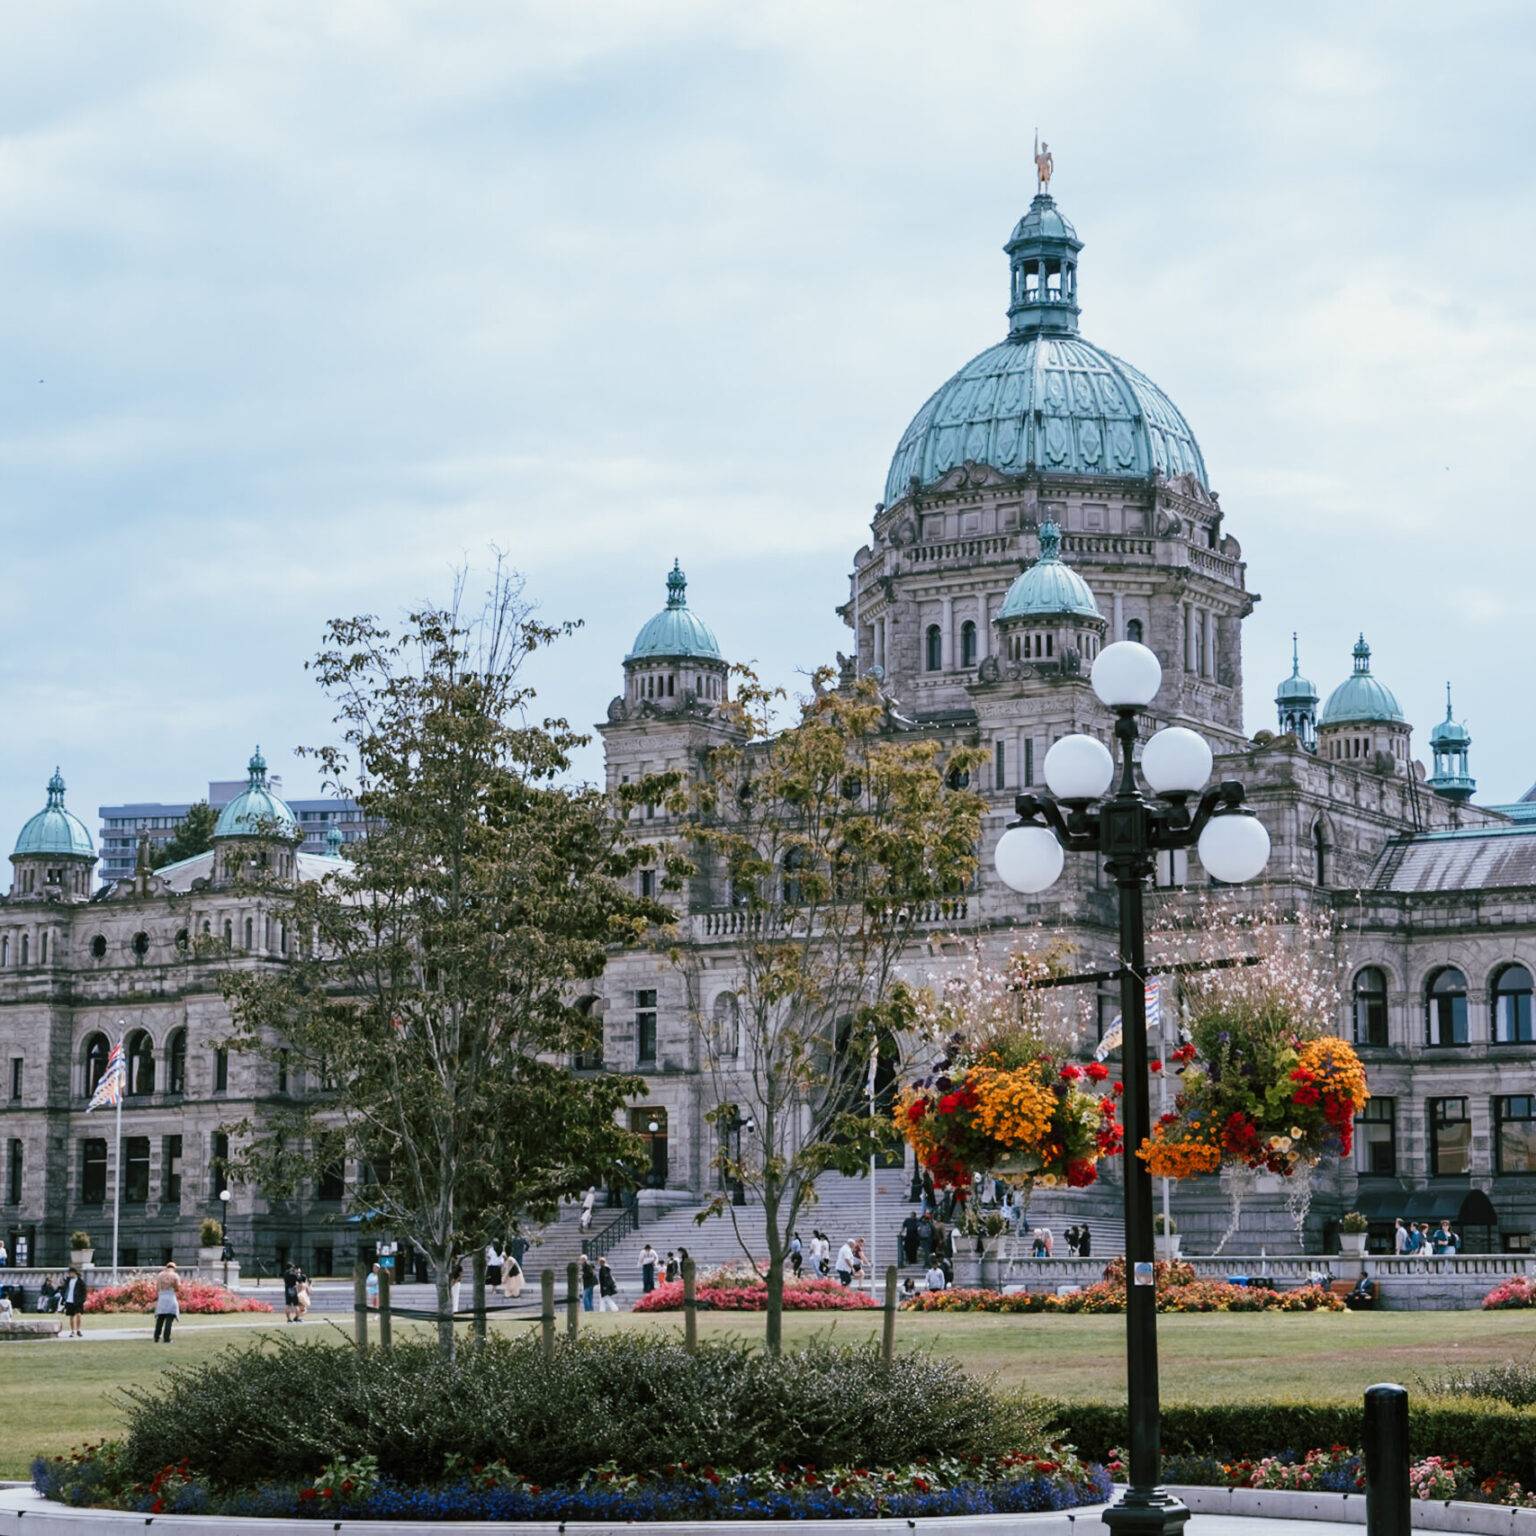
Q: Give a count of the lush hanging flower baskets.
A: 2